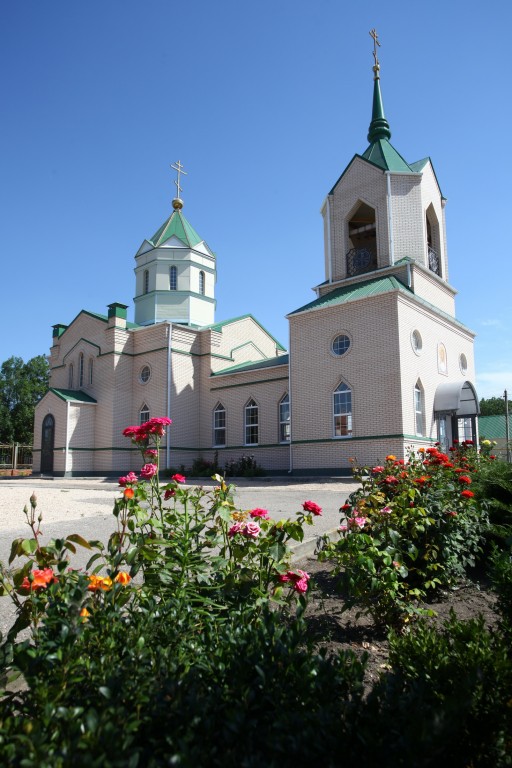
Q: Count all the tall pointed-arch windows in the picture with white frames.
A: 6